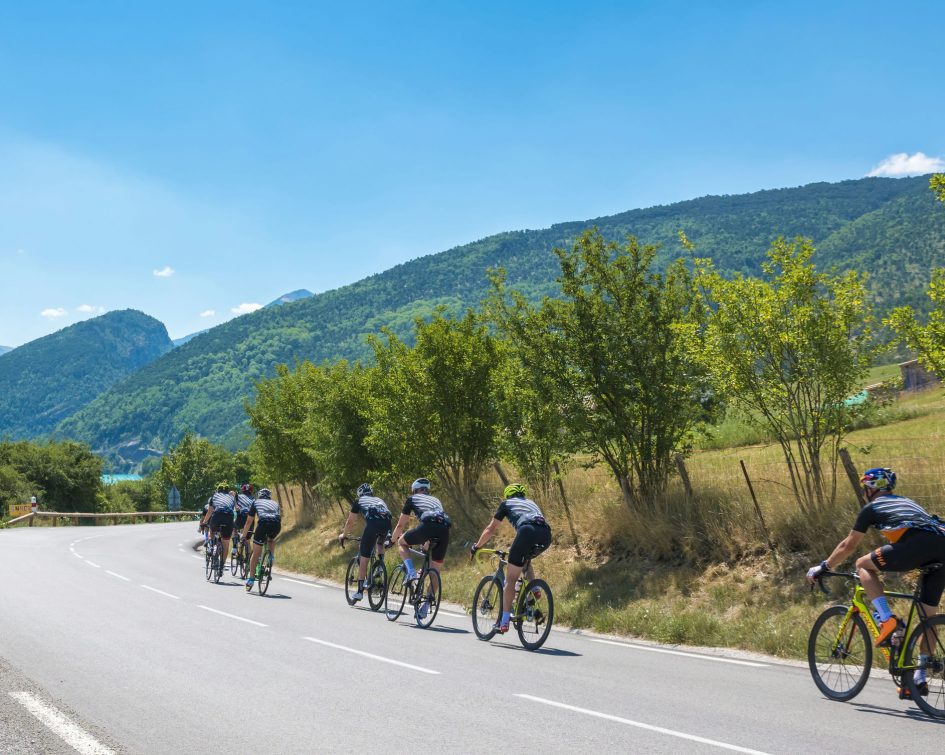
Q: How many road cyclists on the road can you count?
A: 8